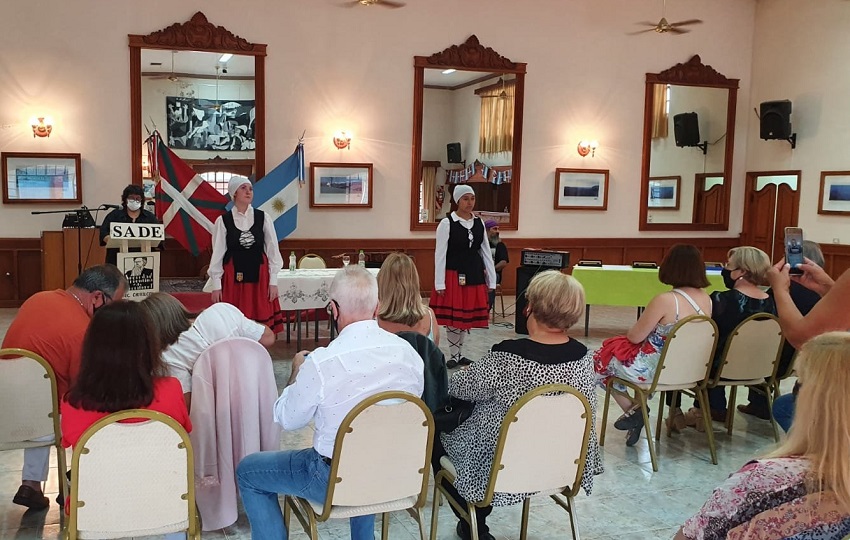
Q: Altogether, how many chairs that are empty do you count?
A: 1